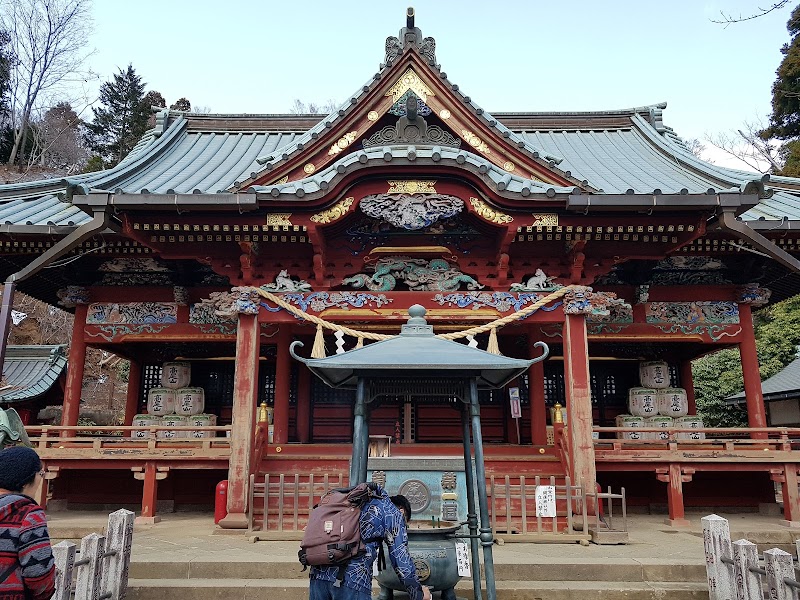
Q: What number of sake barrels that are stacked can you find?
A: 12